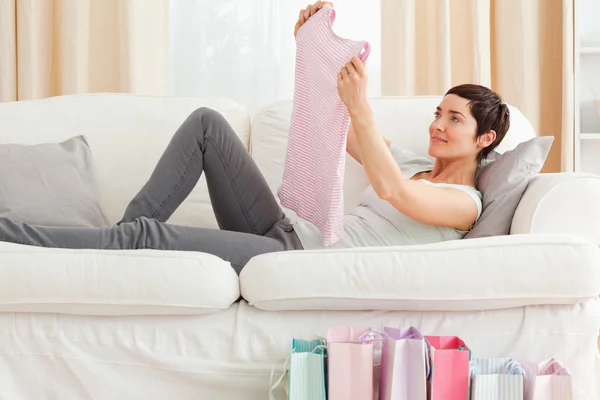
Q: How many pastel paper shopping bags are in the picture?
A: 6